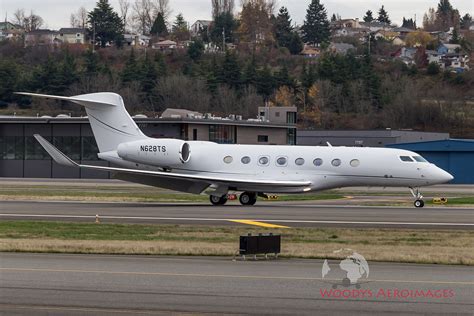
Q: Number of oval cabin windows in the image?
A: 8